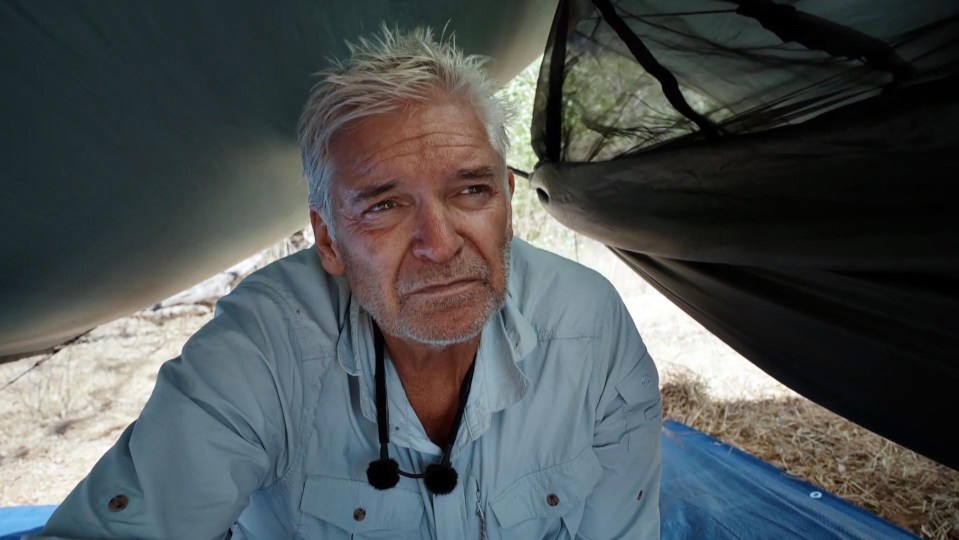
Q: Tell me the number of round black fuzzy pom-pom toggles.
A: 2